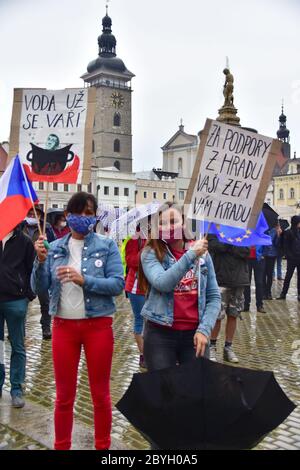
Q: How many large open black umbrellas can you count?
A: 1